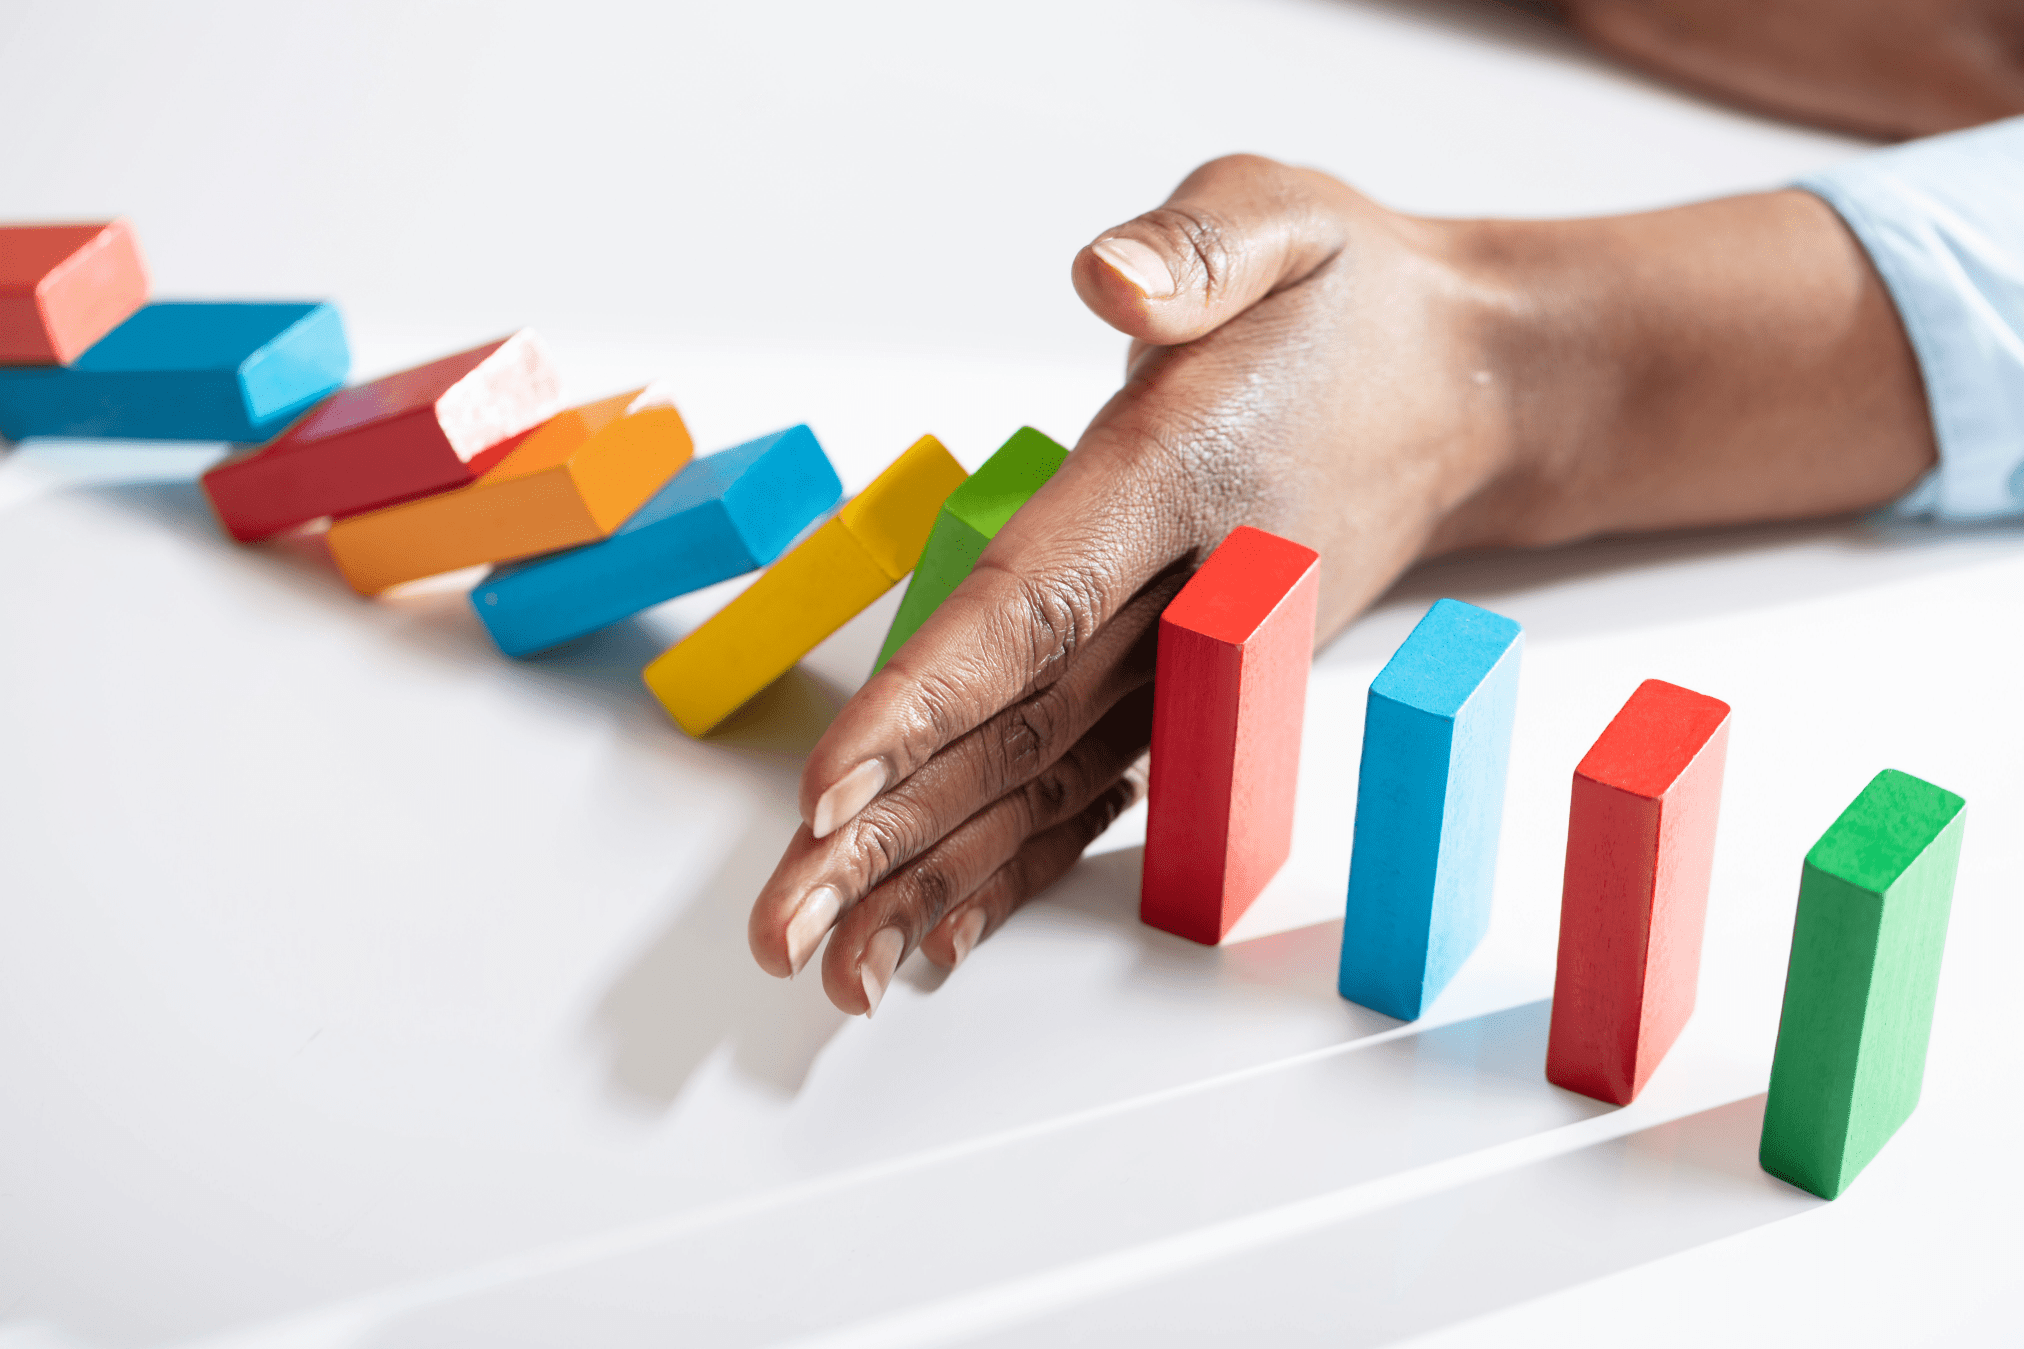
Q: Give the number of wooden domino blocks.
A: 11